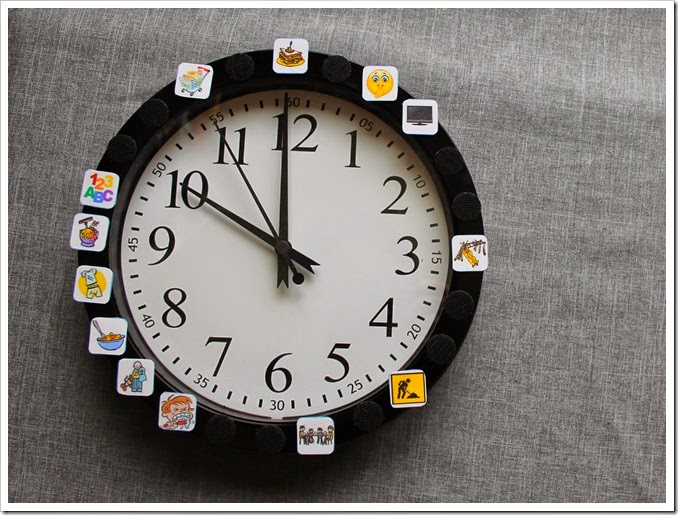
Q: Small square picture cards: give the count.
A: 13